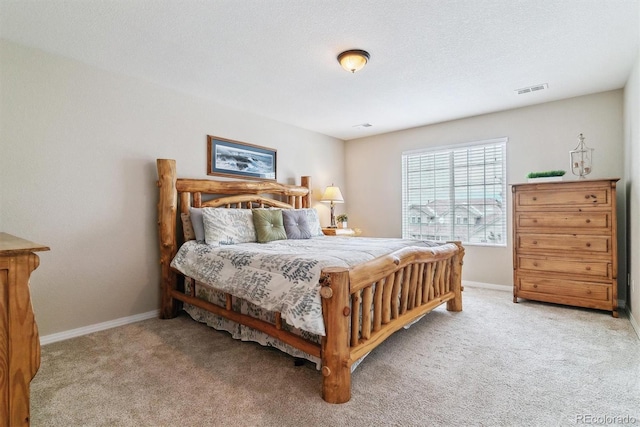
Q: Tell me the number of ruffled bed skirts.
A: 1